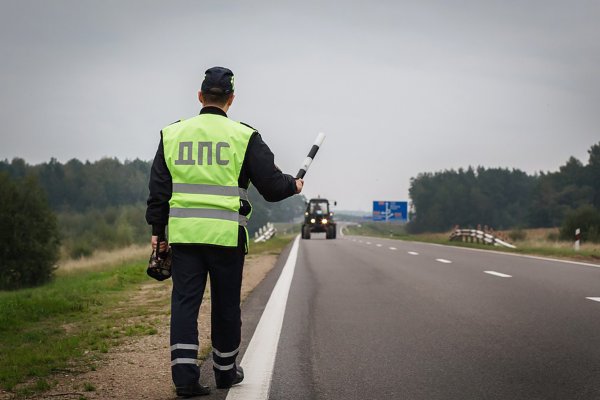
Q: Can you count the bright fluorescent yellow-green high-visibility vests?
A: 1